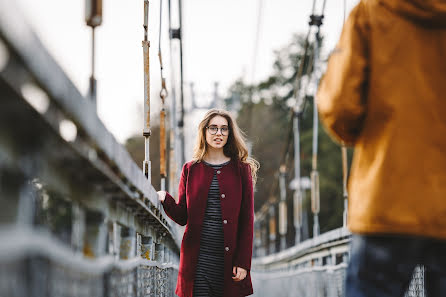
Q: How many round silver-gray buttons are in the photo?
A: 4